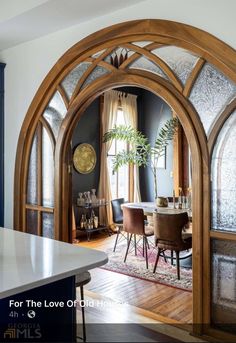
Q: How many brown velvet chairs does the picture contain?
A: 2